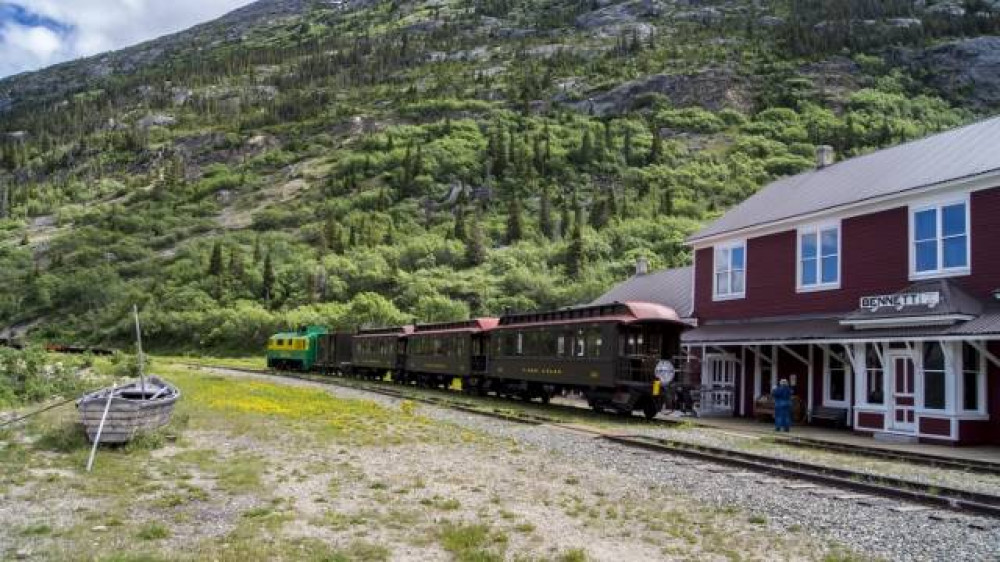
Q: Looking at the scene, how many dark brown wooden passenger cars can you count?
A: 3